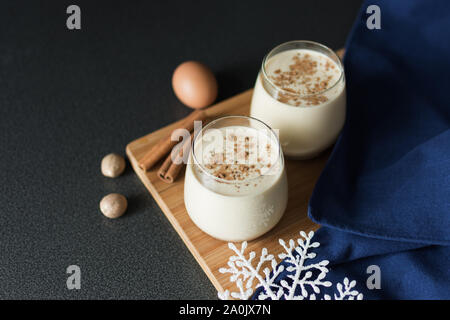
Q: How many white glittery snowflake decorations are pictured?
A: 1